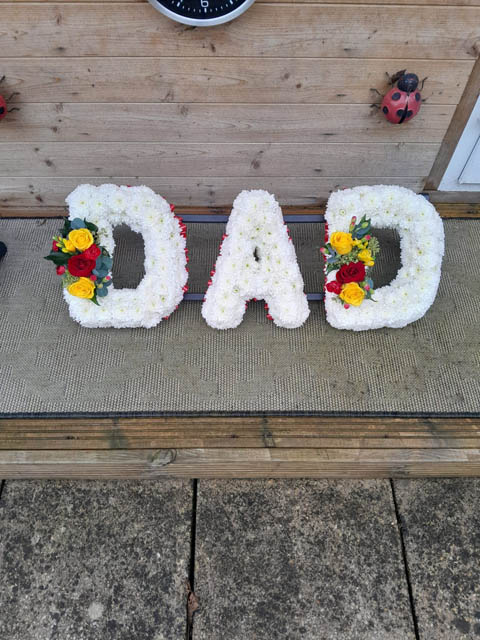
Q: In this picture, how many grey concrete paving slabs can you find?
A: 3